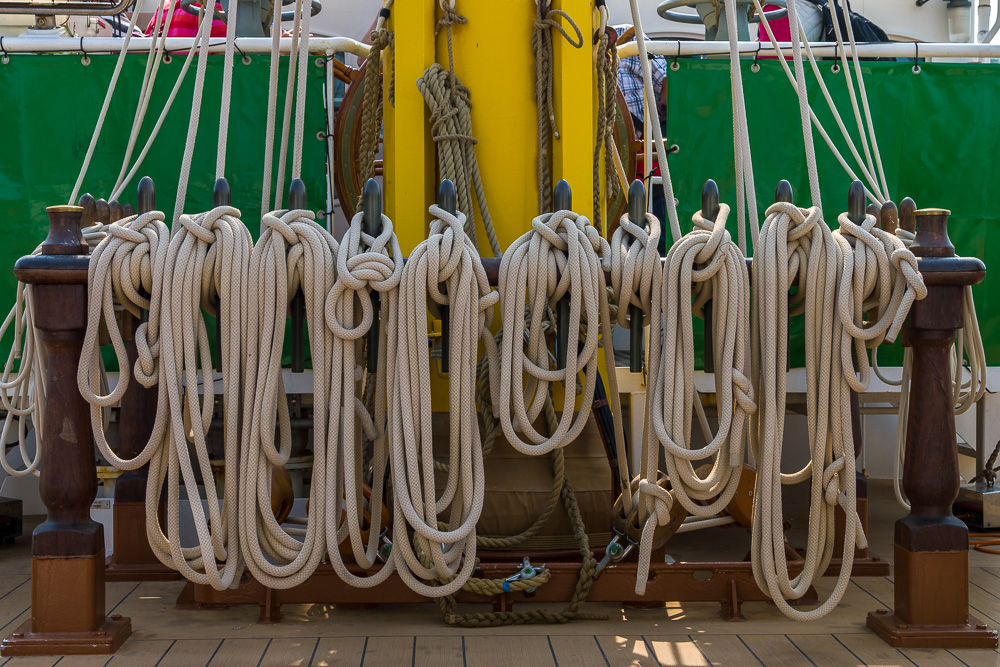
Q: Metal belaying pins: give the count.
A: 10